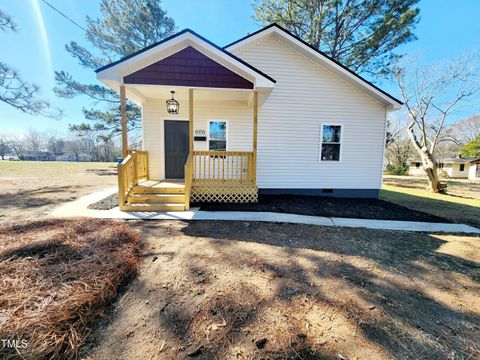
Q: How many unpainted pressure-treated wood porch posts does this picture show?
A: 3